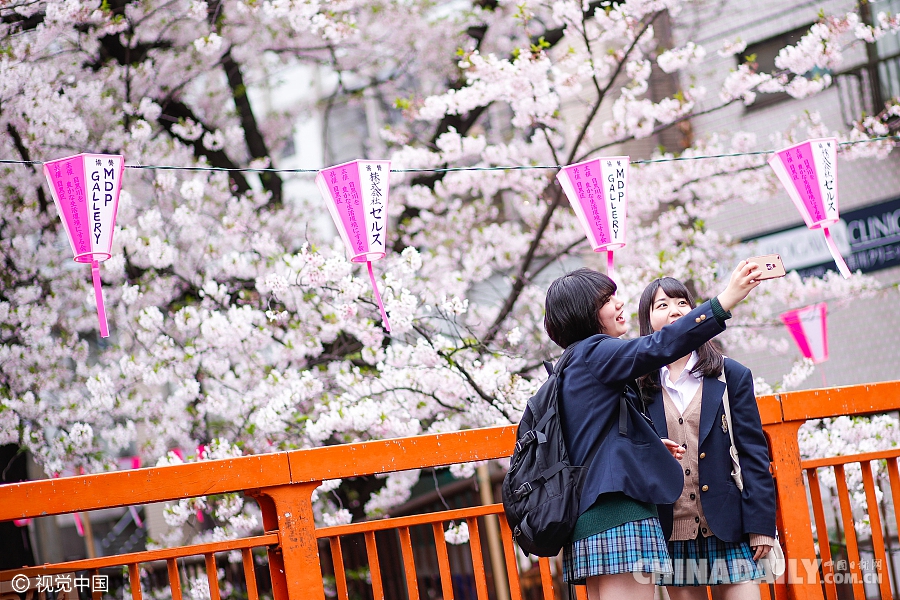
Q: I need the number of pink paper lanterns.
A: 5